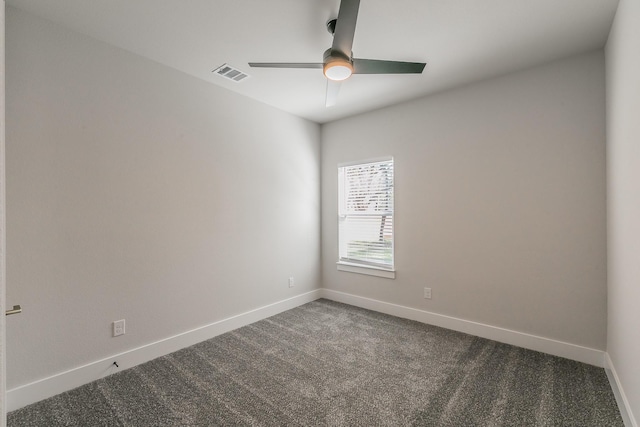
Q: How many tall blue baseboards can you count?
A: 0